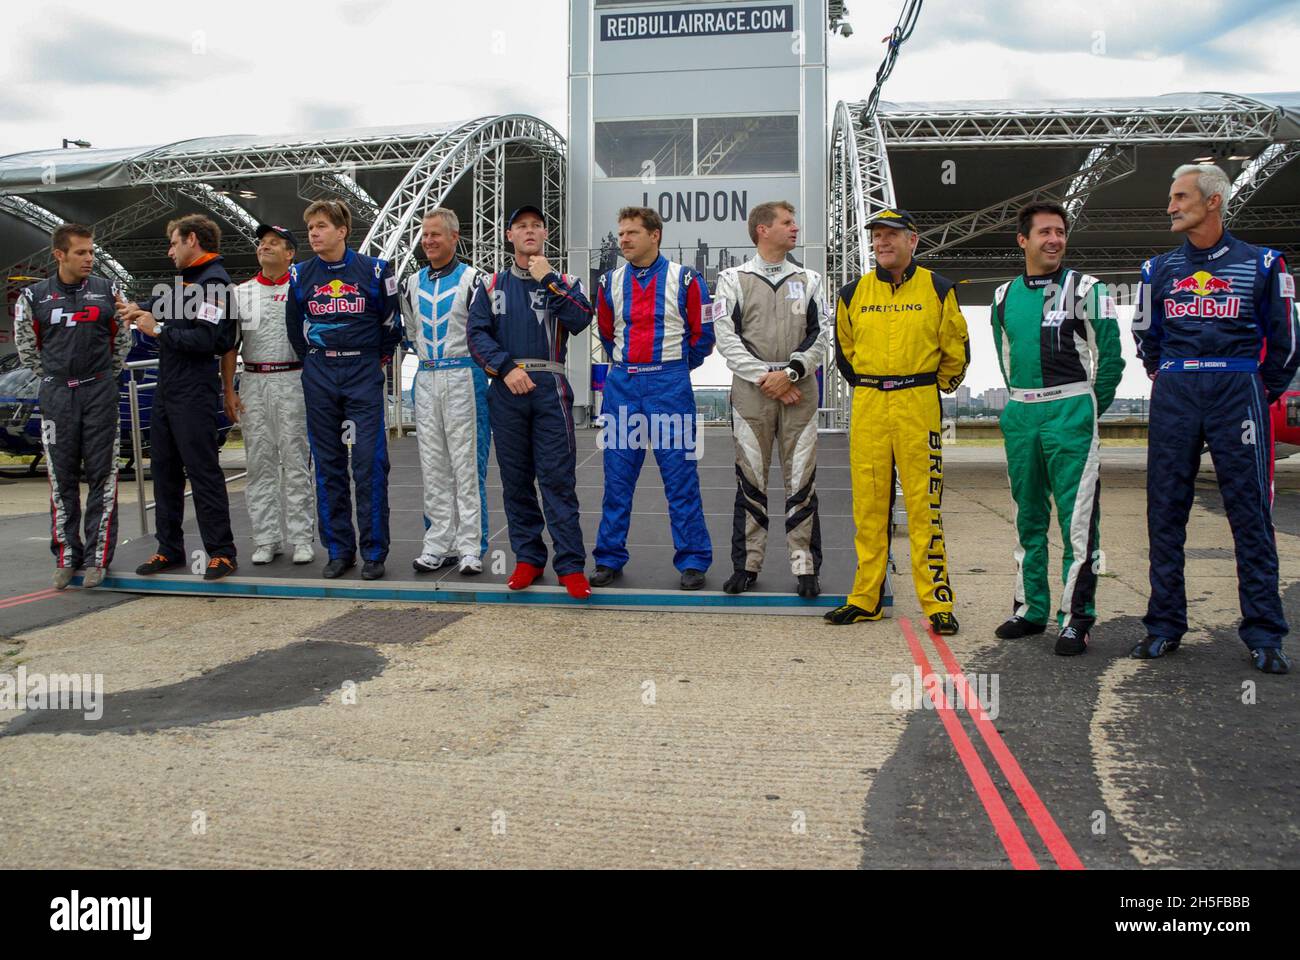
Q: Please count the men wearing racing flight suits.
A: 11